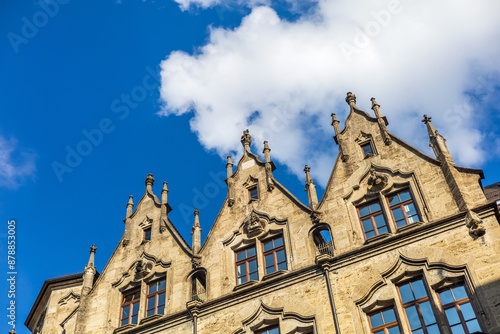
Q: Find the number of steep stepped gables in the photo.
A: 3